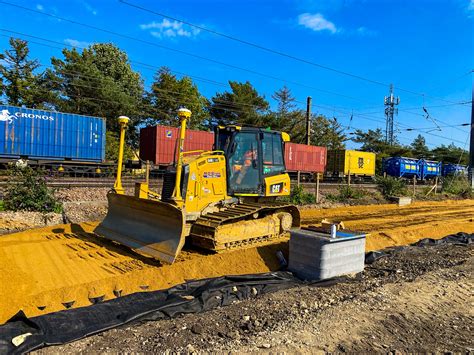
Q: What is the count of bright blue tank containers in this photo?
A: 3